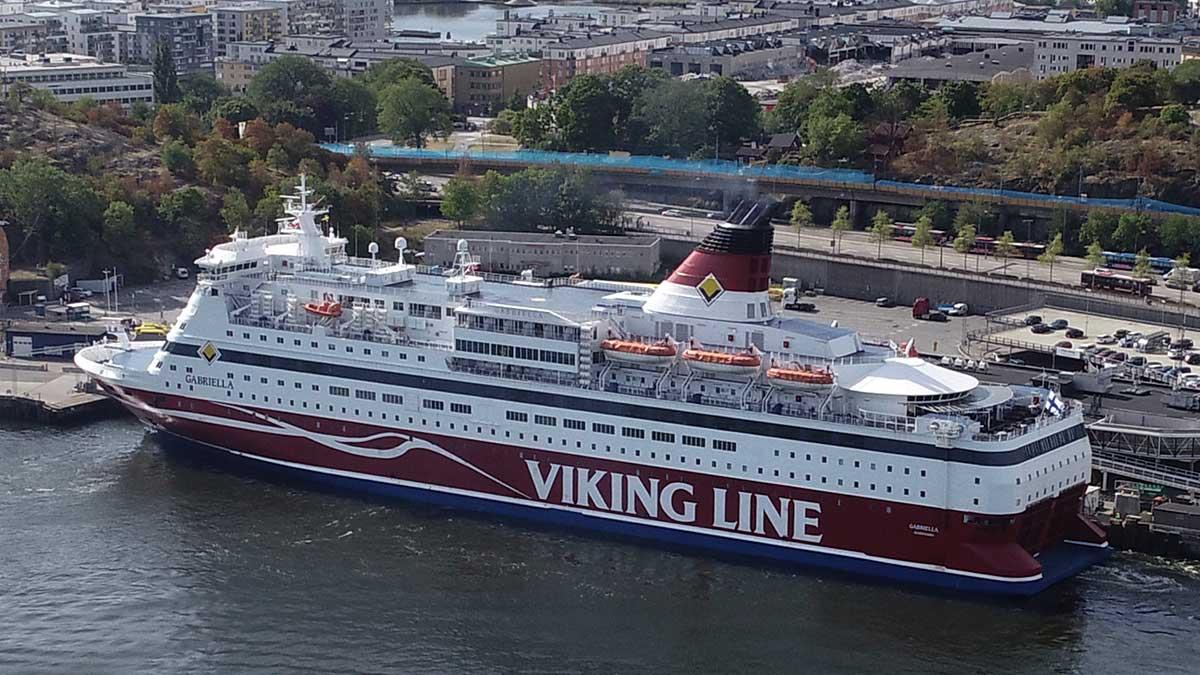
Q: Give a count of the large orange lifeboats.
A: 3